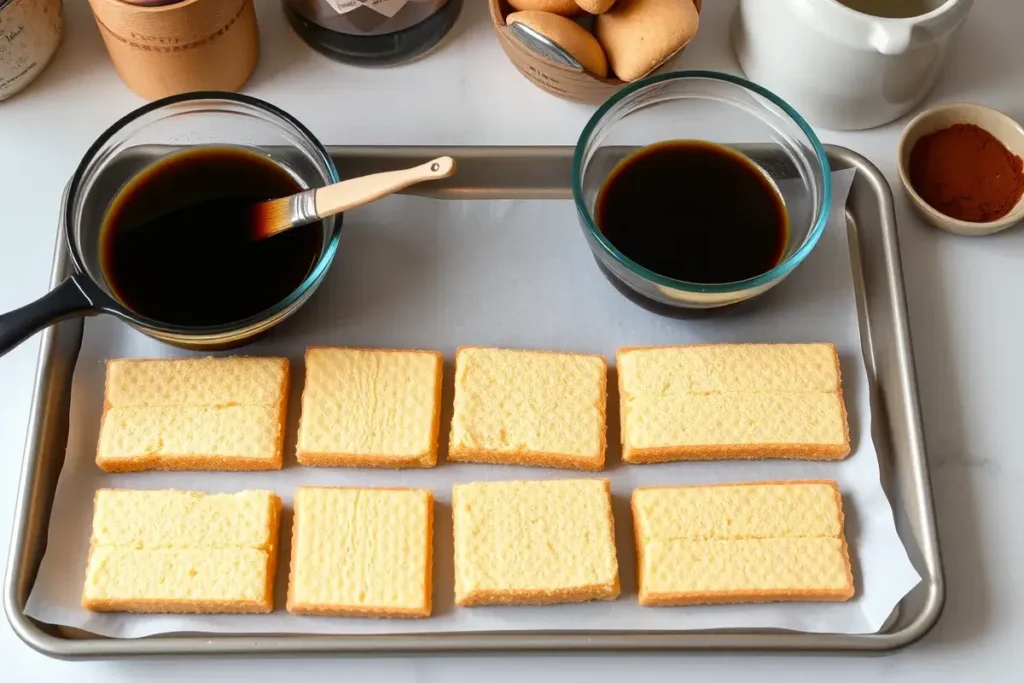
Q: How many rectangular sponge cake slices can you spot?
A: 8